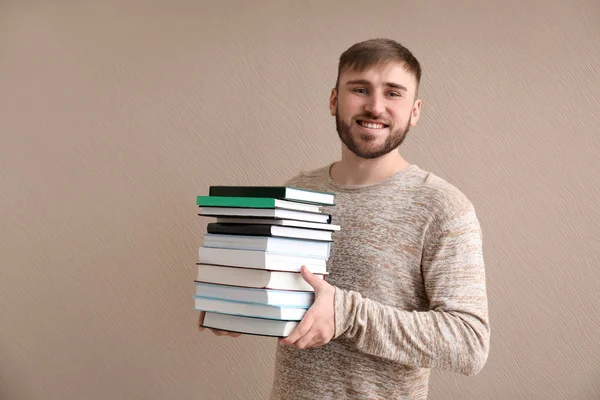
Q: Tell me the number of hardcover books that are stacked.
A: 11